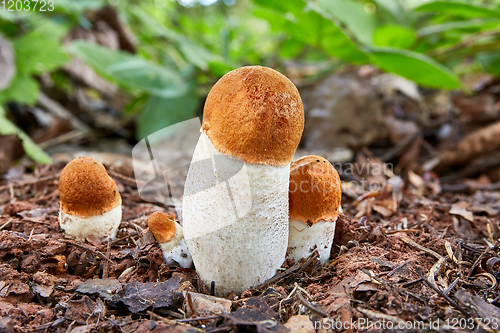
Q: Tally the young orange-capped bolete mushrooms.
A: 4